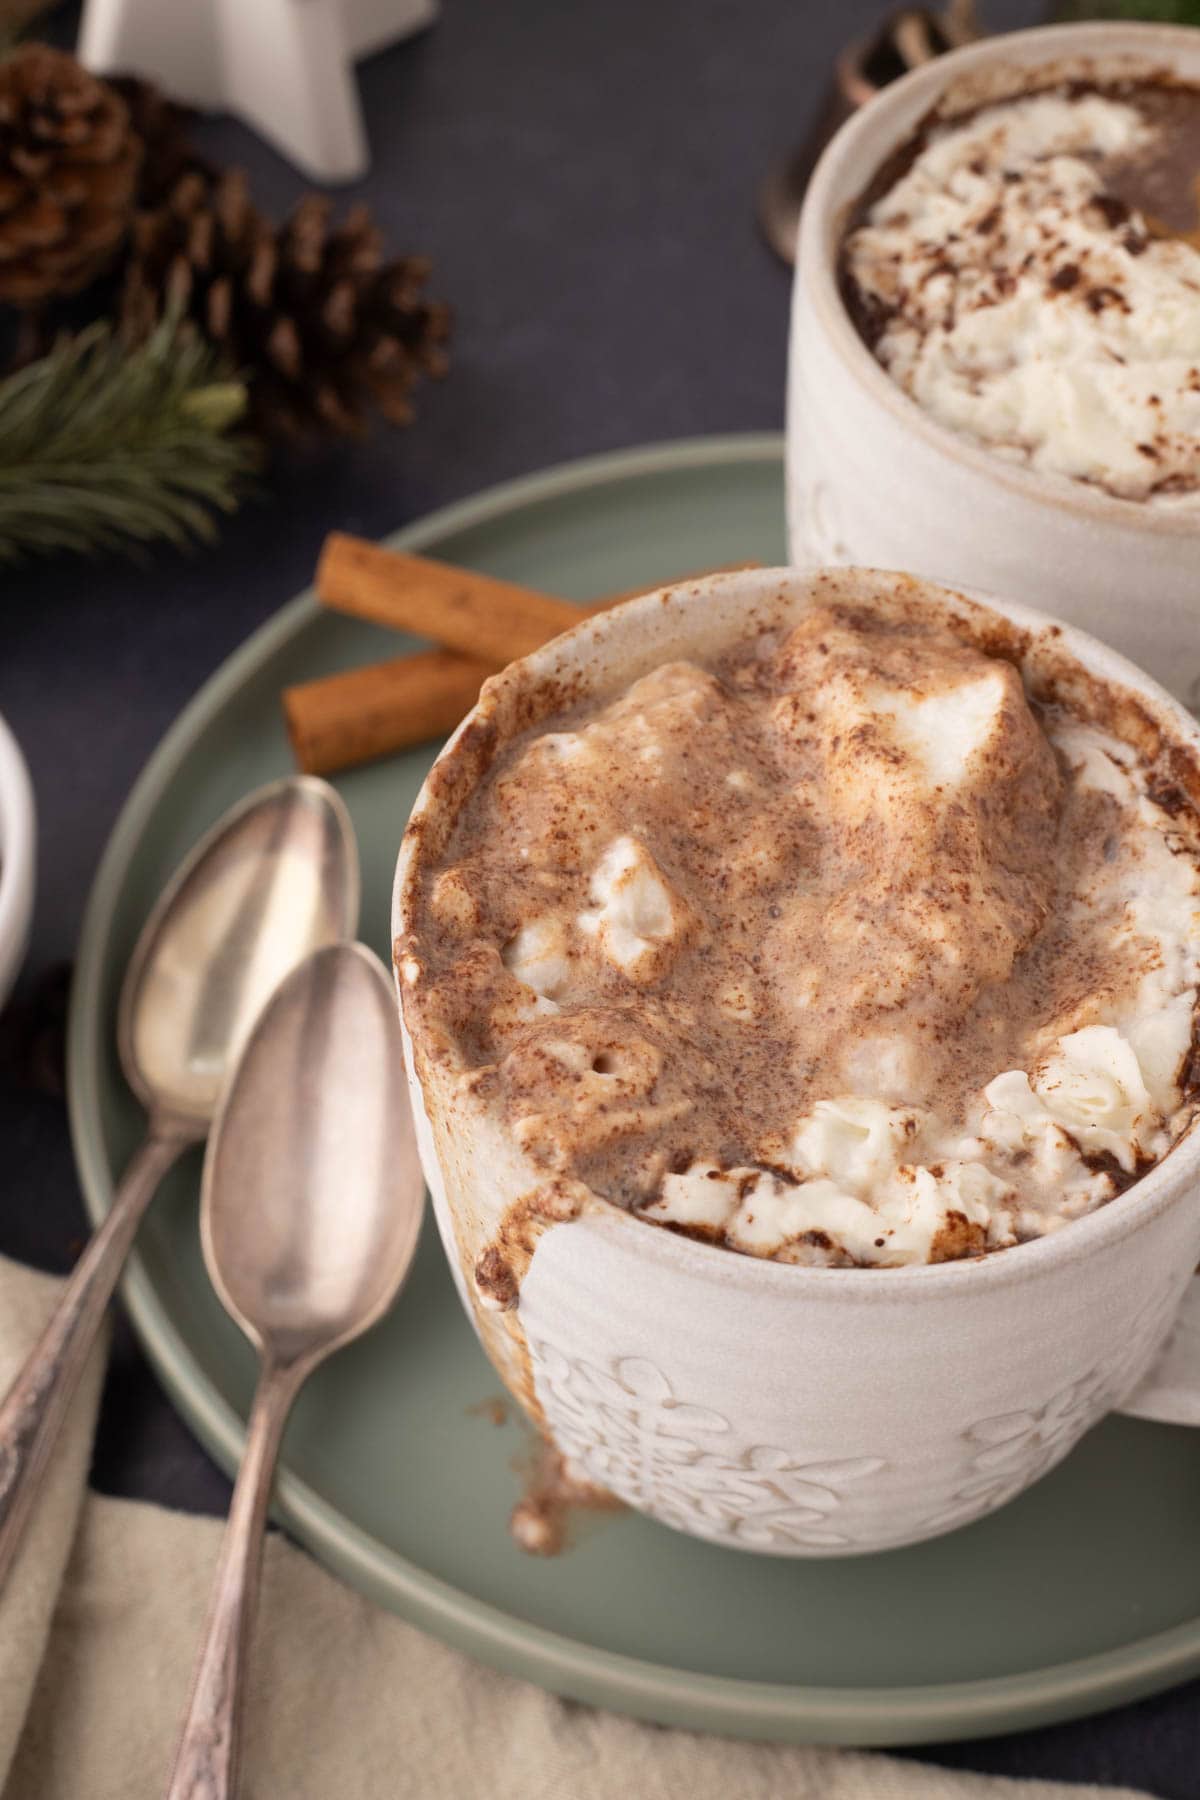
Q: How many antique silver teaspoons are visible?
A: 2